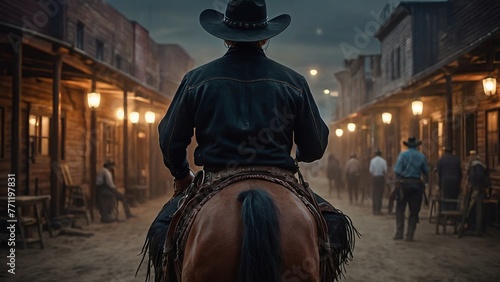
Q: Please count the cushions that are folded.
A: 0